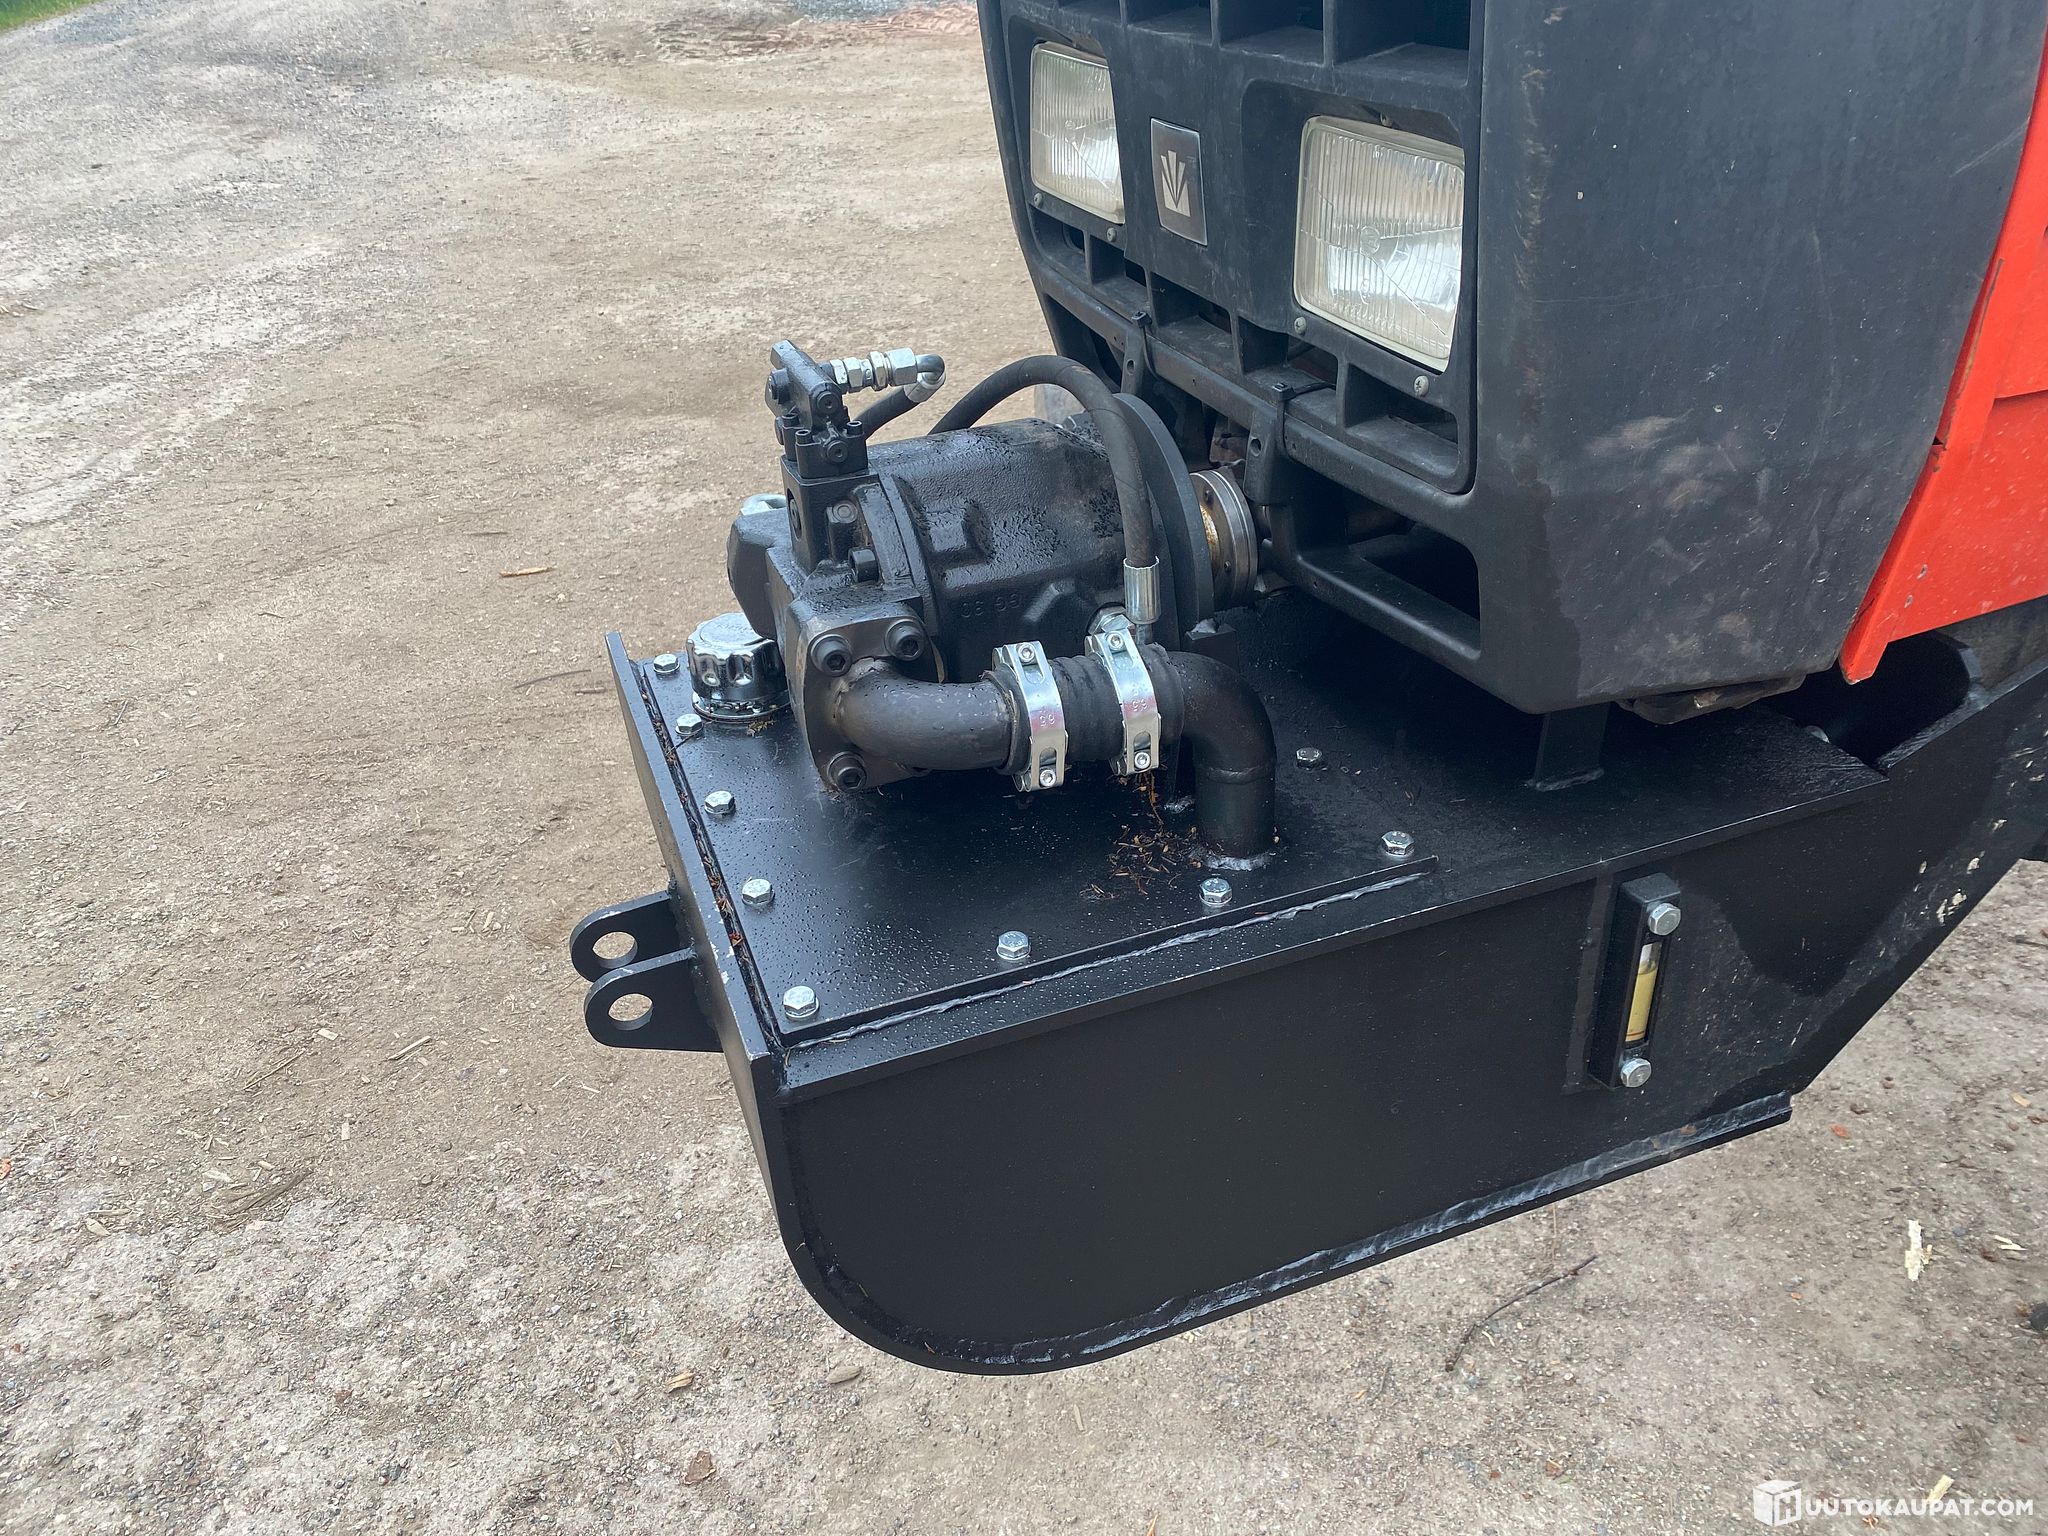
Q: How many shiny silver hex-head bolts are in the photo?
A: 11